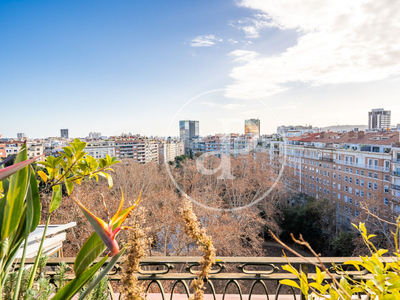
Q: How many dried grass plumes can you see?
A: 2